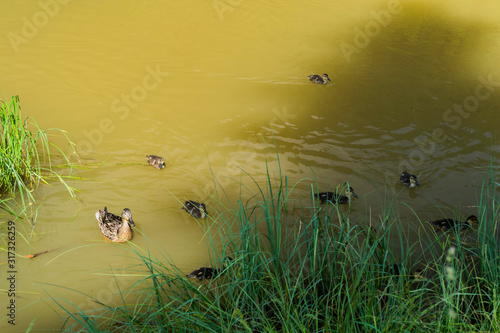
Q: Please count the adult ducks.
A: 1